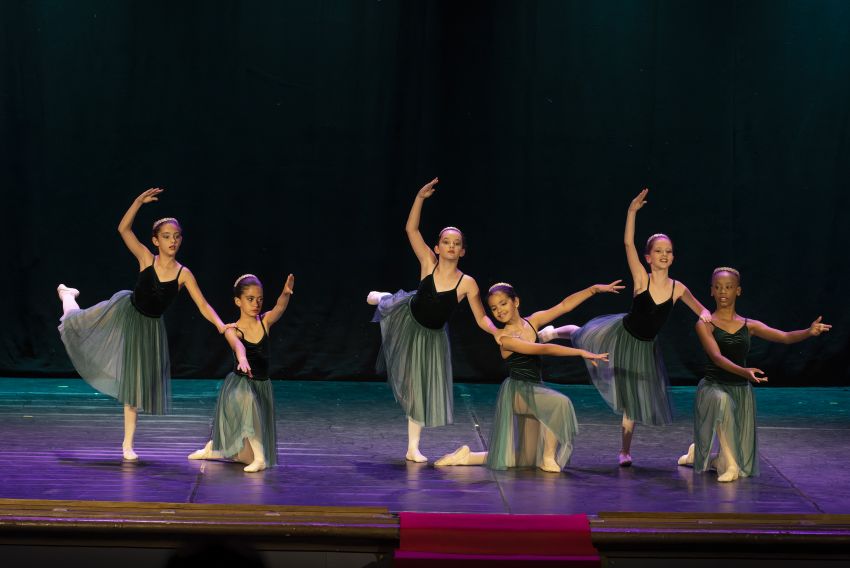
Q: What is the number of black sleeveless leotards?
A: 6